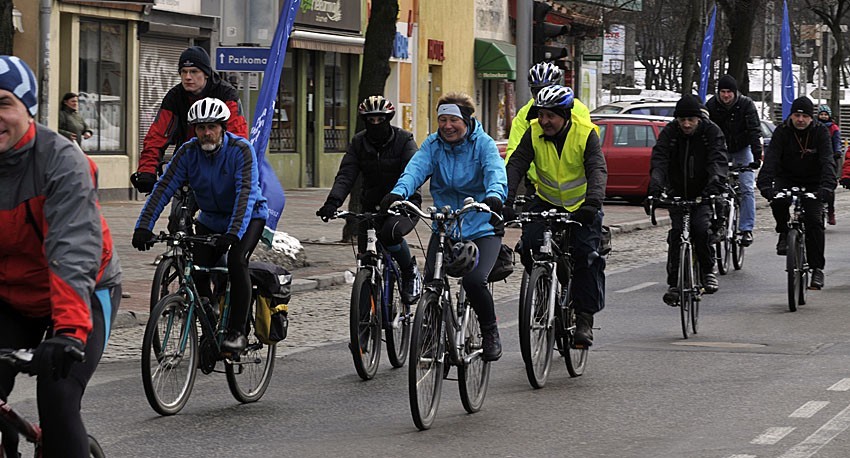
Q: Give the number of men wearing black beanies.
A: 4